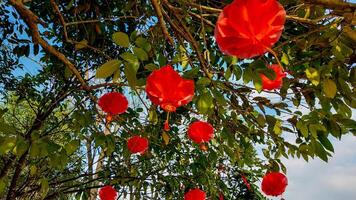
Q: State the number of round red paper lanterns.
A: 9